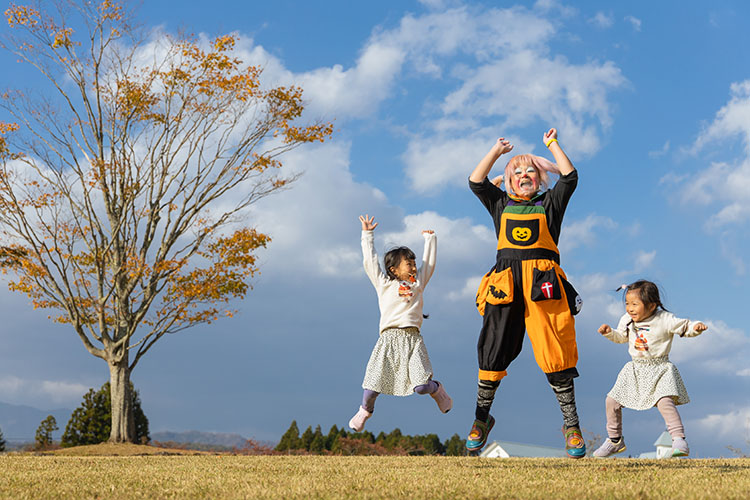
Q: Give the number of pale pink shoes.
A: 2